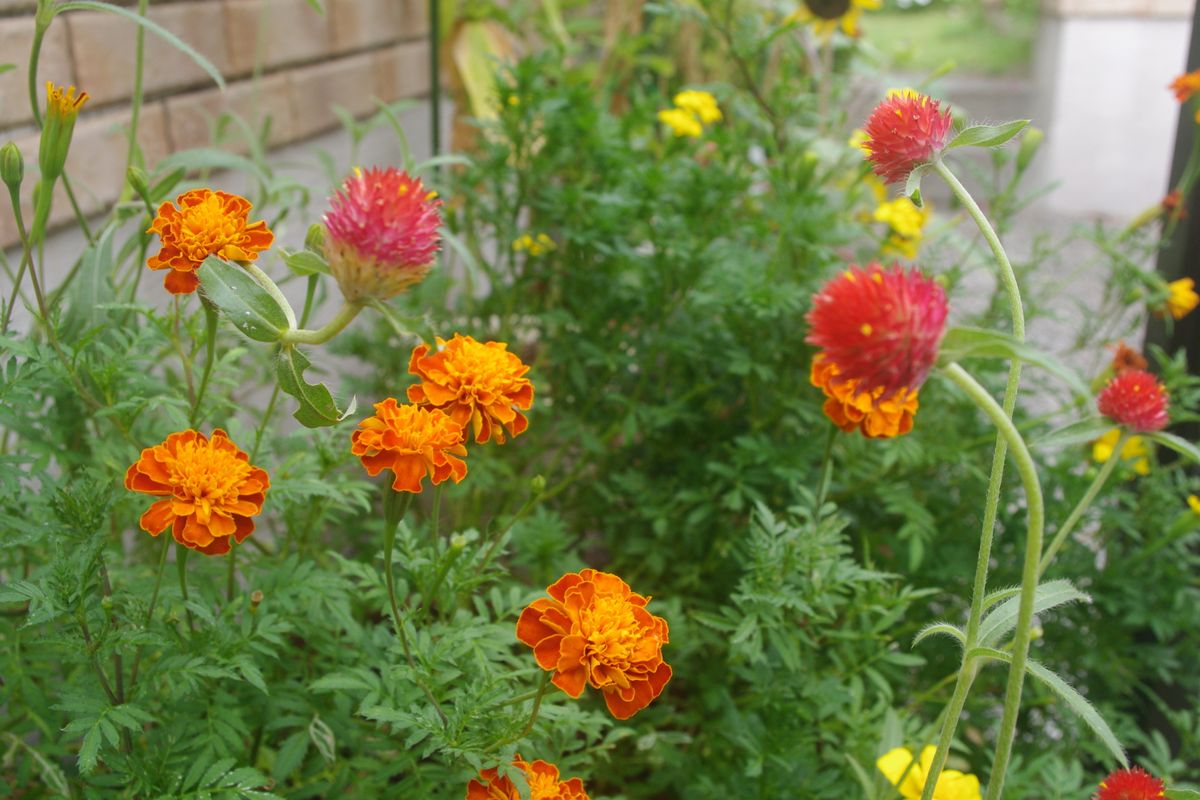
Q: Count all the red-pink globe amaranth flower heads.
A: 5